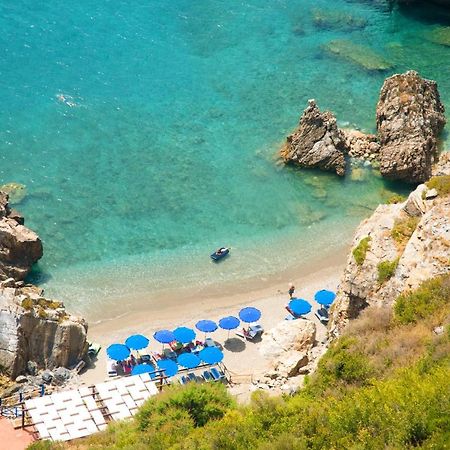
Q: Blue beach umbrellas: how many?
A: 13